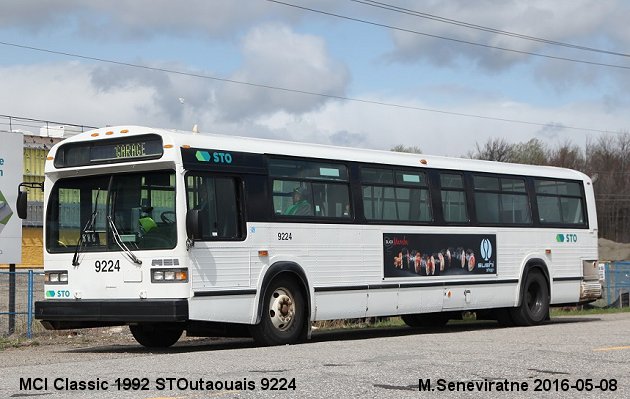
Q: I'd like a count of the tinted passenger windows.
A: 5